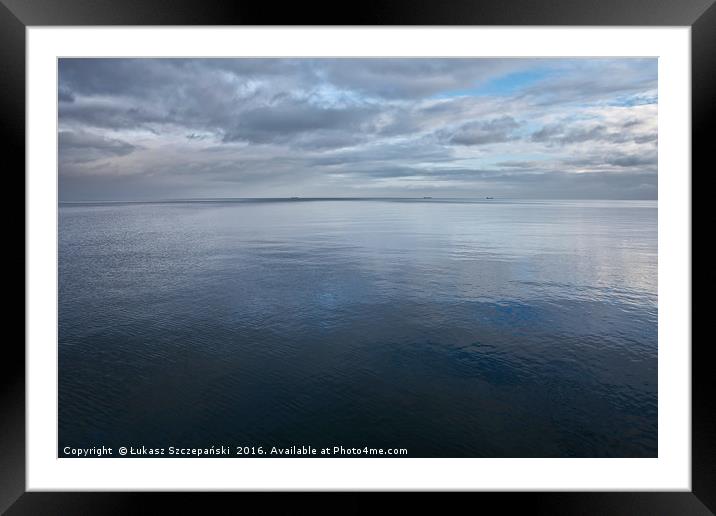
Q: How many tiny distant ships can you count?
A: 3